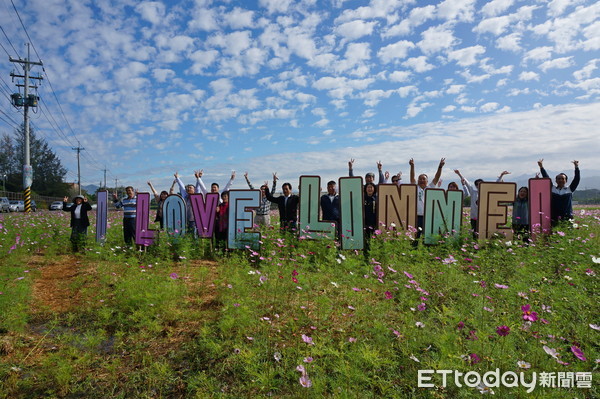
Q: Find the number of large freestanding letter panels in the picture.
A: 11